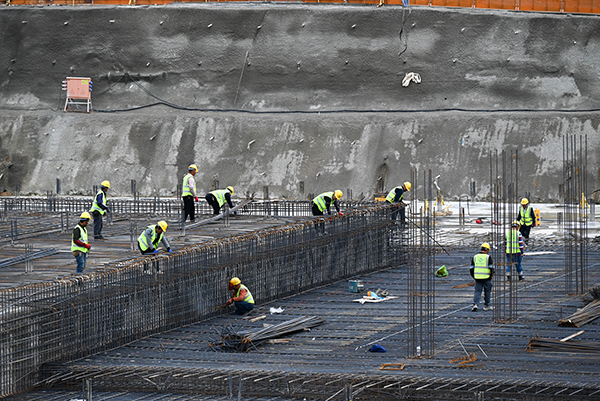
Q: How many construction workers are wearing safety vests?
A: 11